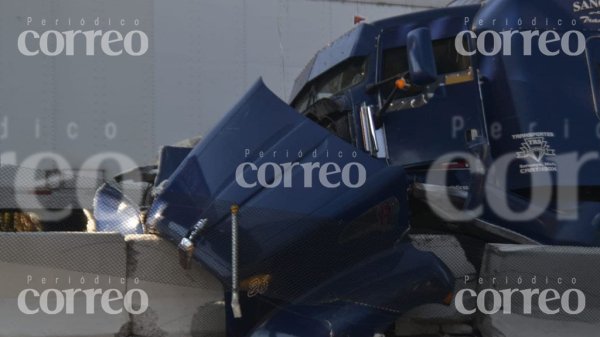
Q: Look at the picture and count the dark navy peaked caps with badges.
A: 0